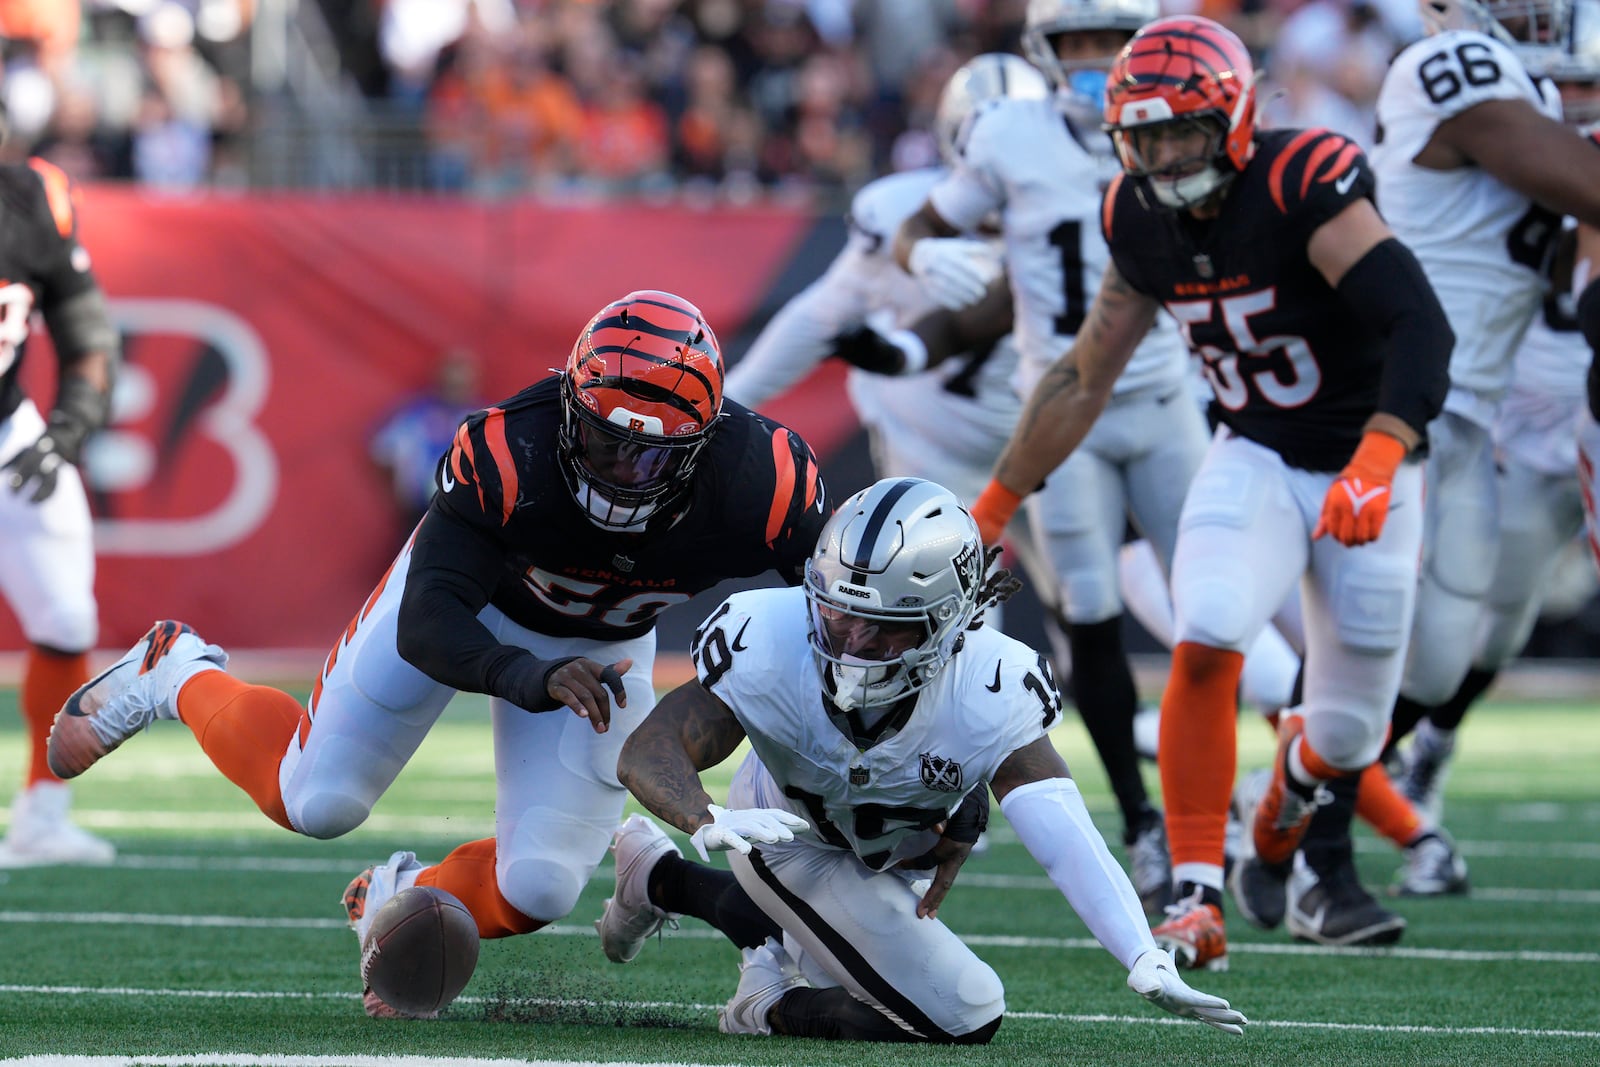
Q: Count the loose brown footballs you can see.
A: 1